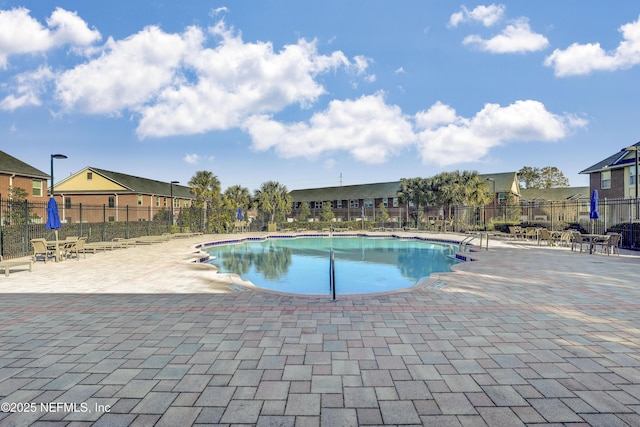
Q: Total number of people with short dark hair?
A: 0